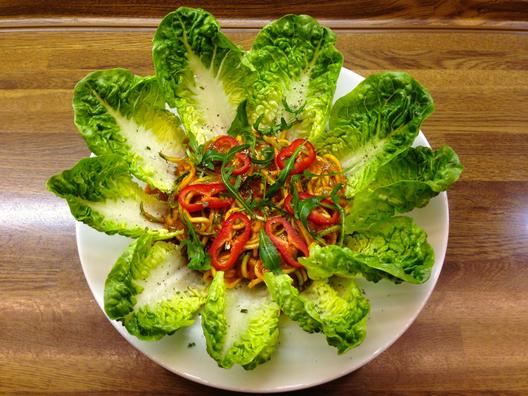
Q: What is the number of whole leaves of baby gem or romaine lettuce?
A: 10